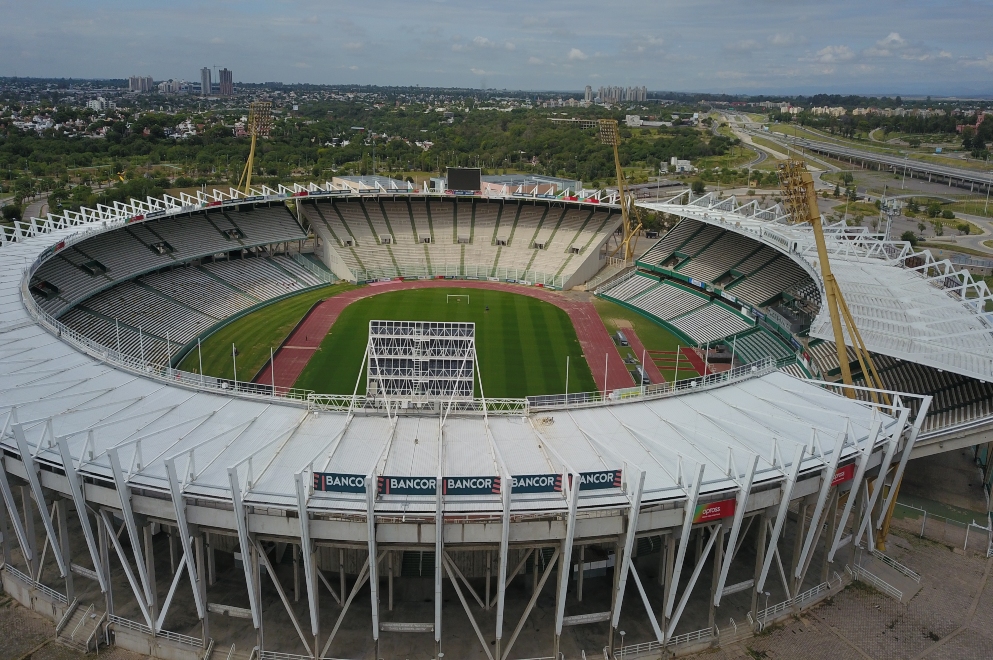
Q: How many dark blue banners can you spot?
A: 5